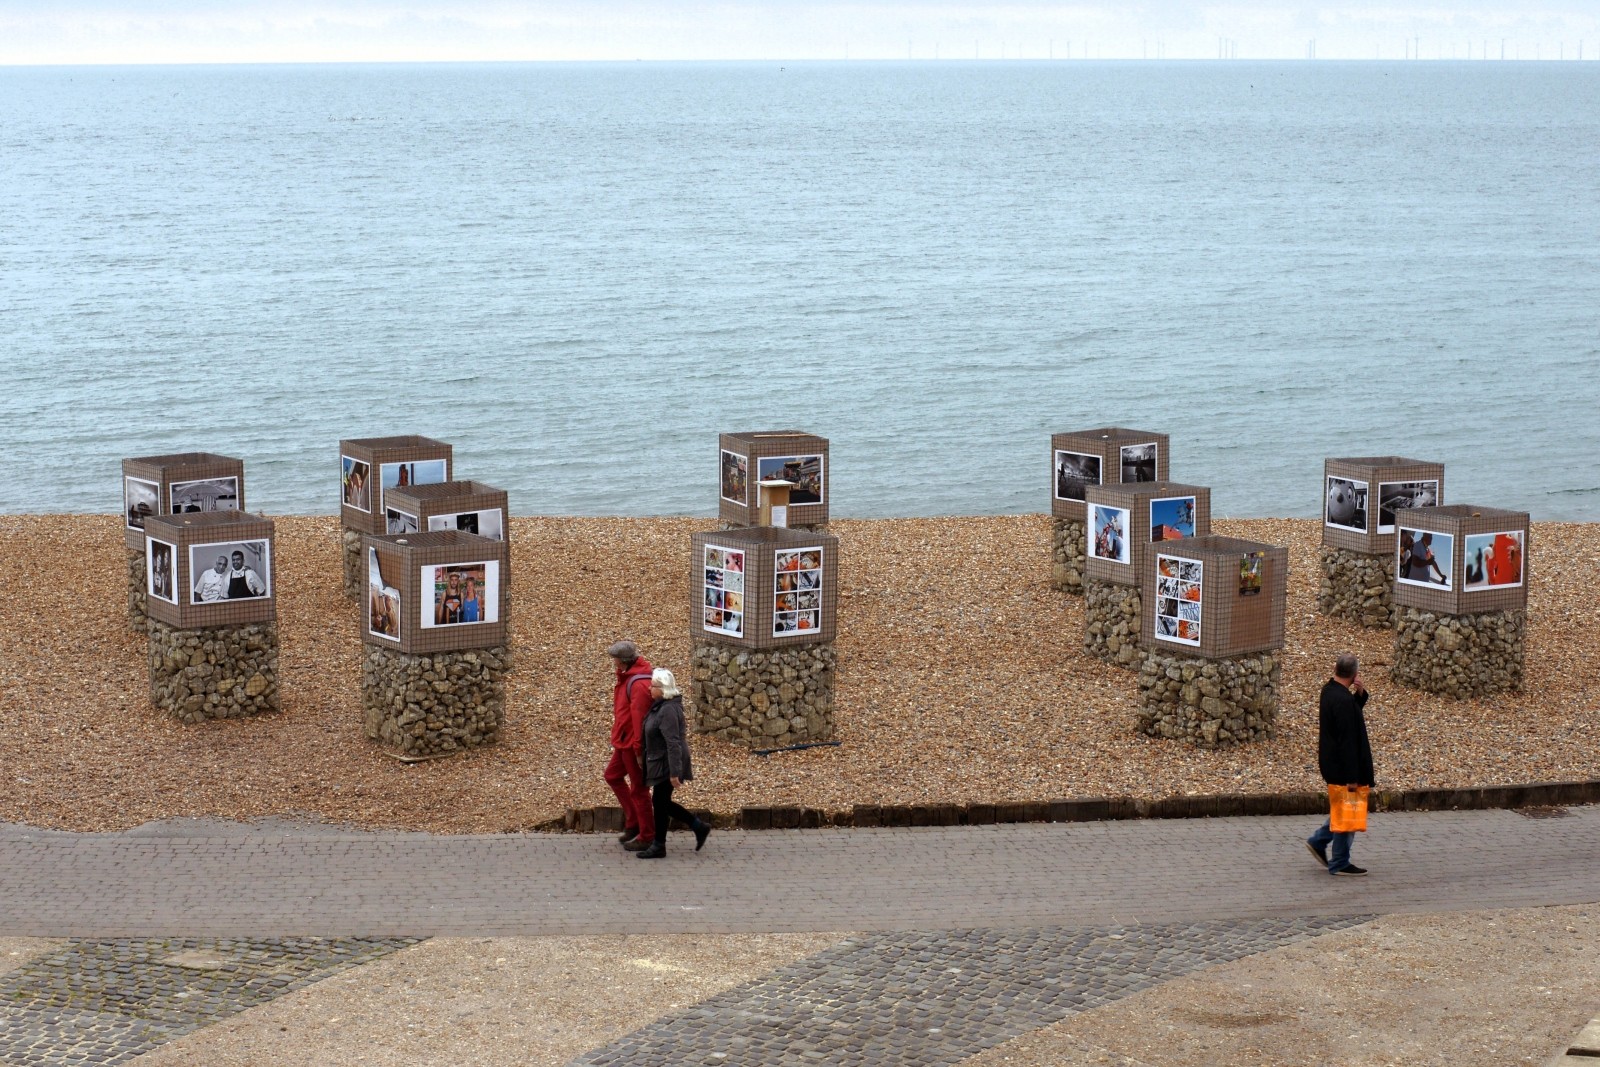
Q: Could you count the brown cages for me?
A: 12